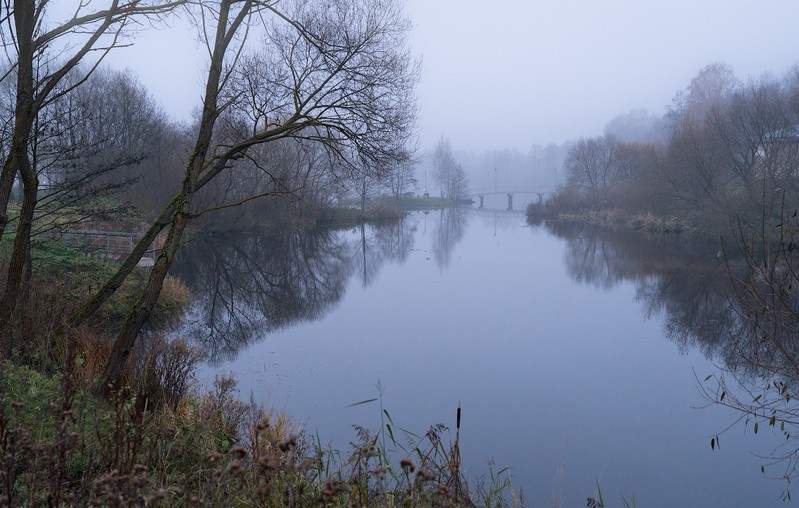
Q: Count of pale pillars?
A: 3